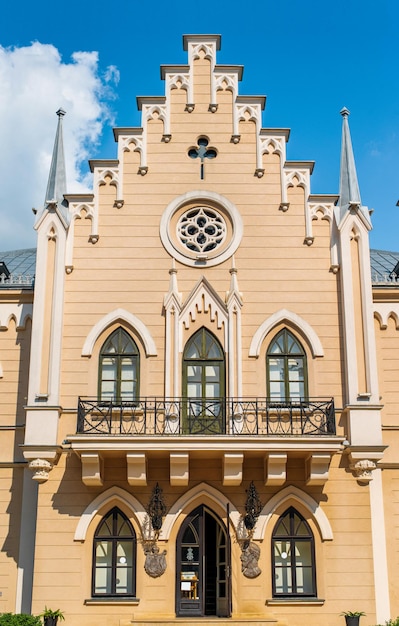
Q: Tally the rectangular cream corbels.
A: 6